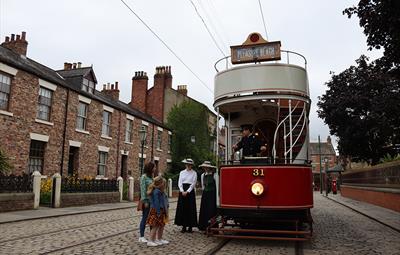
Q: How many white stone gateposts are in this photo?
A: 5